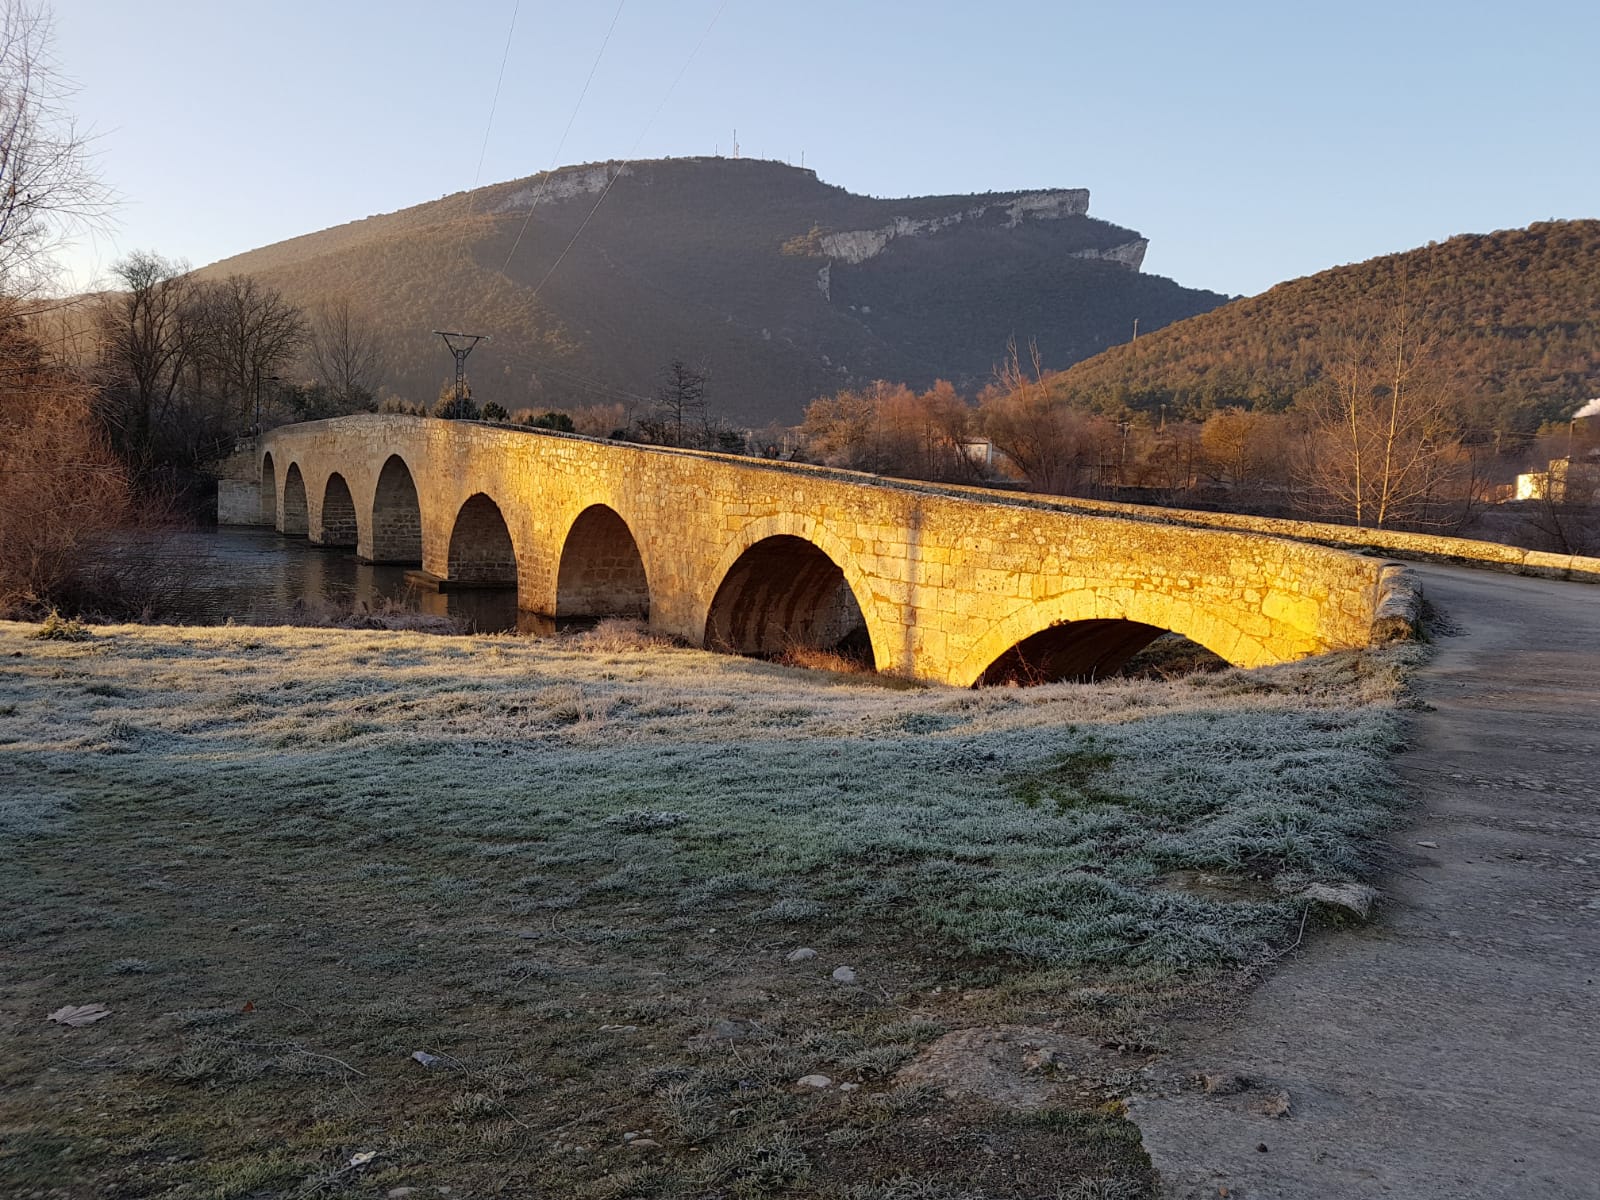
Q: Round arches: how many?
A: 8